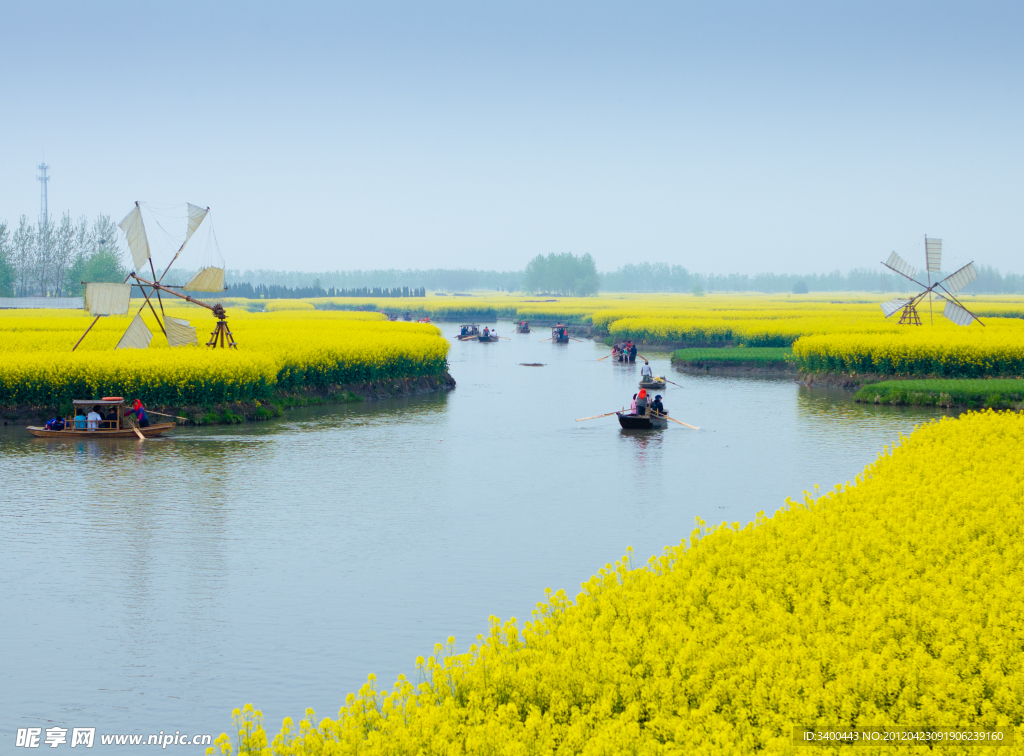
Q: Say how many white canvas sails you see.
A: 11